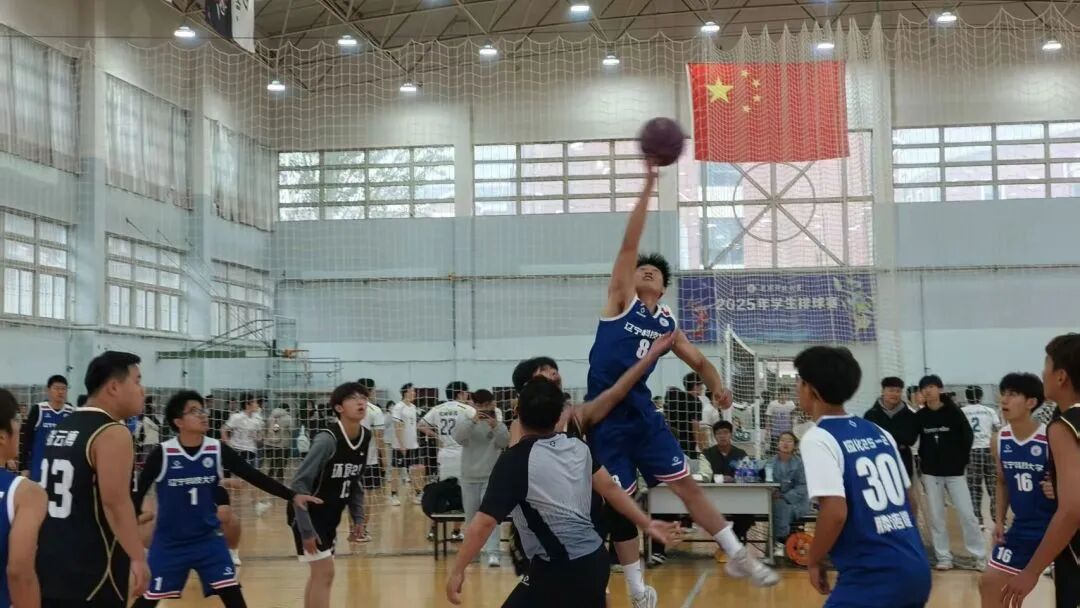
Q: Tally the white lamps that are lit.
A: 11